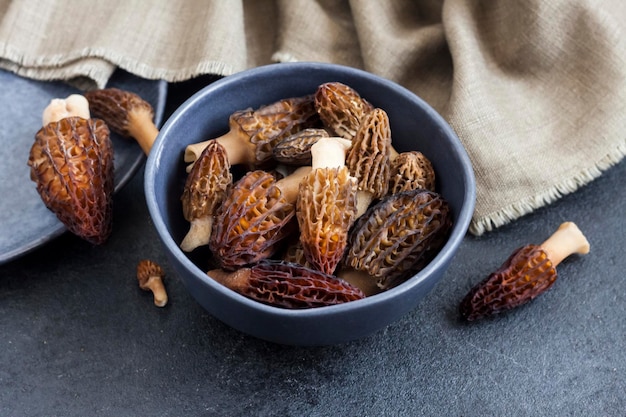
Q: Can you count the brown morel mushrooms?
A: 14